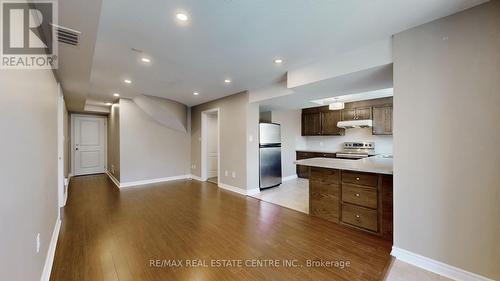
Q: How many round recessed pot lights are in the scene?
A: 8